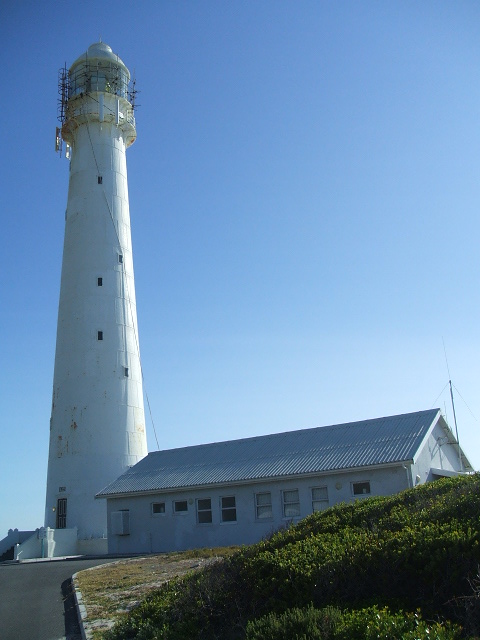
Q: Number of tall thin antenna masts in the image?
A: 1